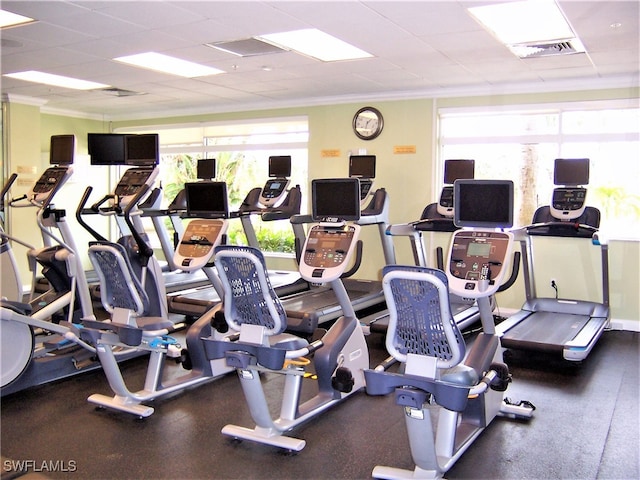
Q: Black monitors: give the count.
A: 11